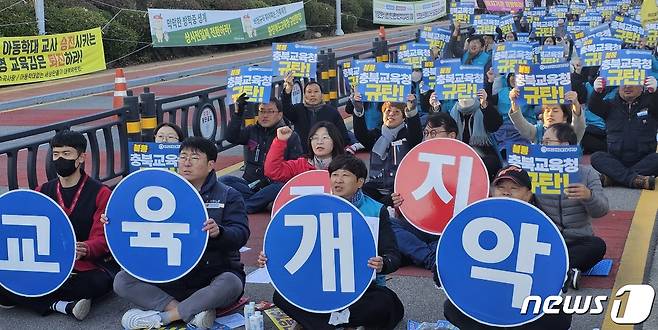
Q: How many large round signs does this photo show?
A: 6